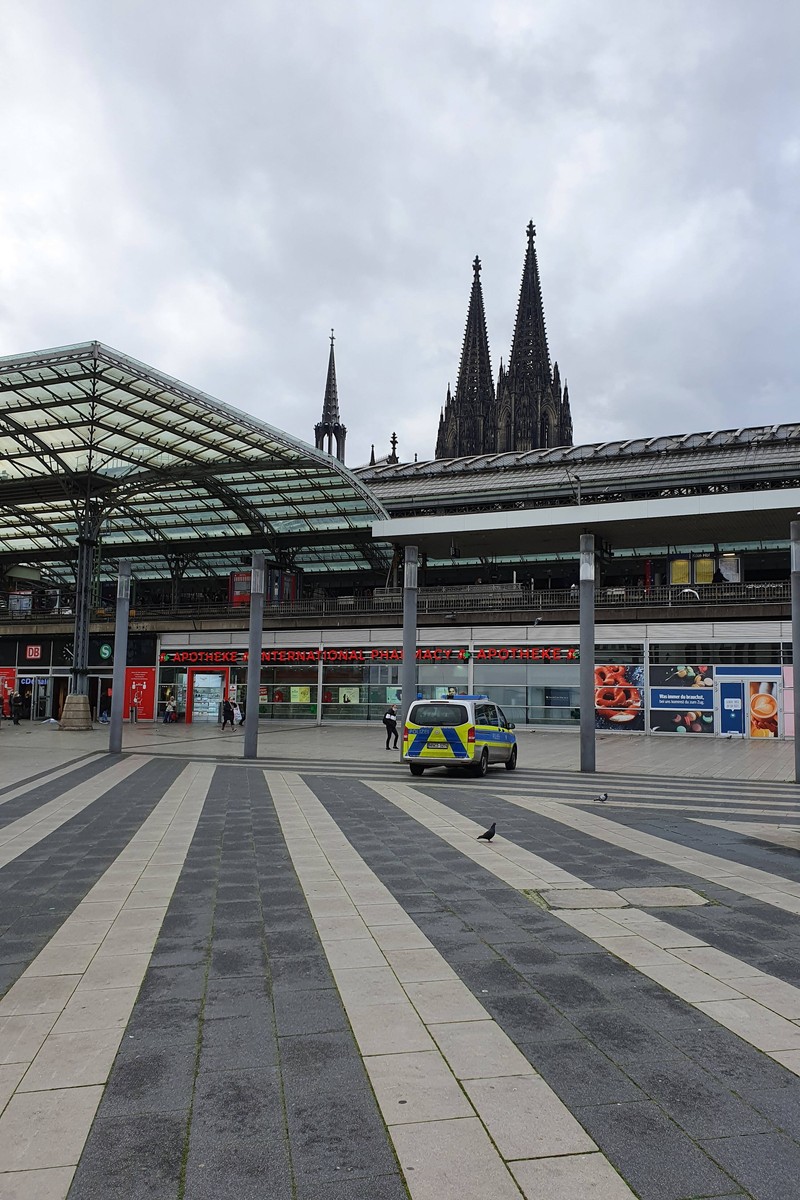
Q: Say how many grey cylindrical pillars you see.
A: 5